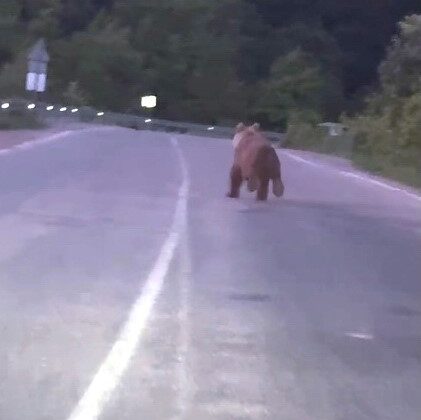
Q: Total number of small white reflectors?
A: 8